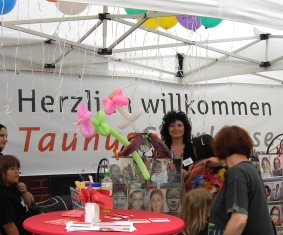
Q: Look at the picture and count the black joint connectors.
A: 8